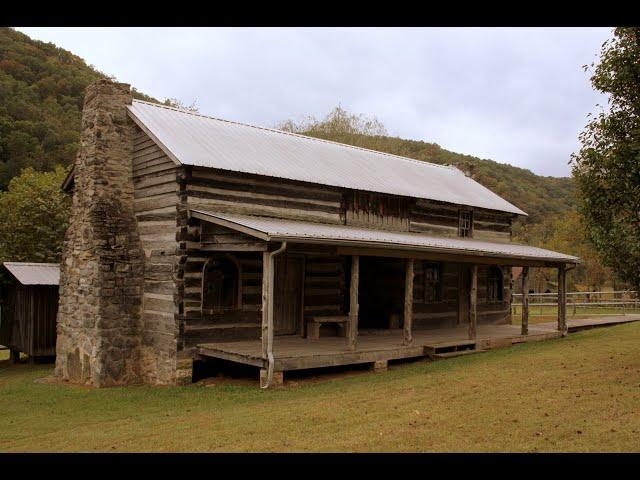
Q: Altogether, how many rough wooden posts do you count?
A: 6